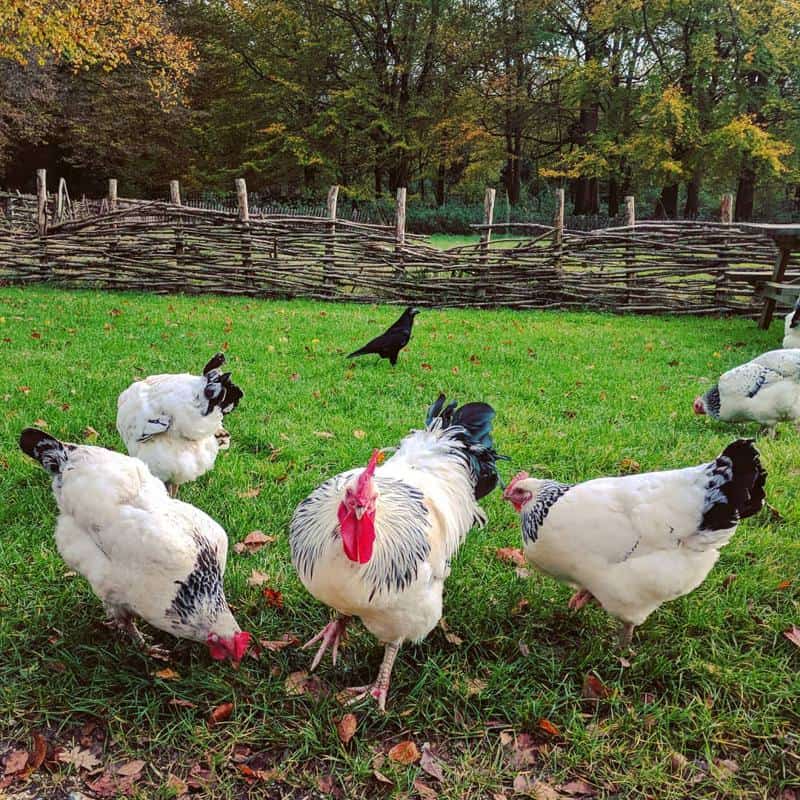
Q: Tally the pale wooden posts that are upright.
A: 10